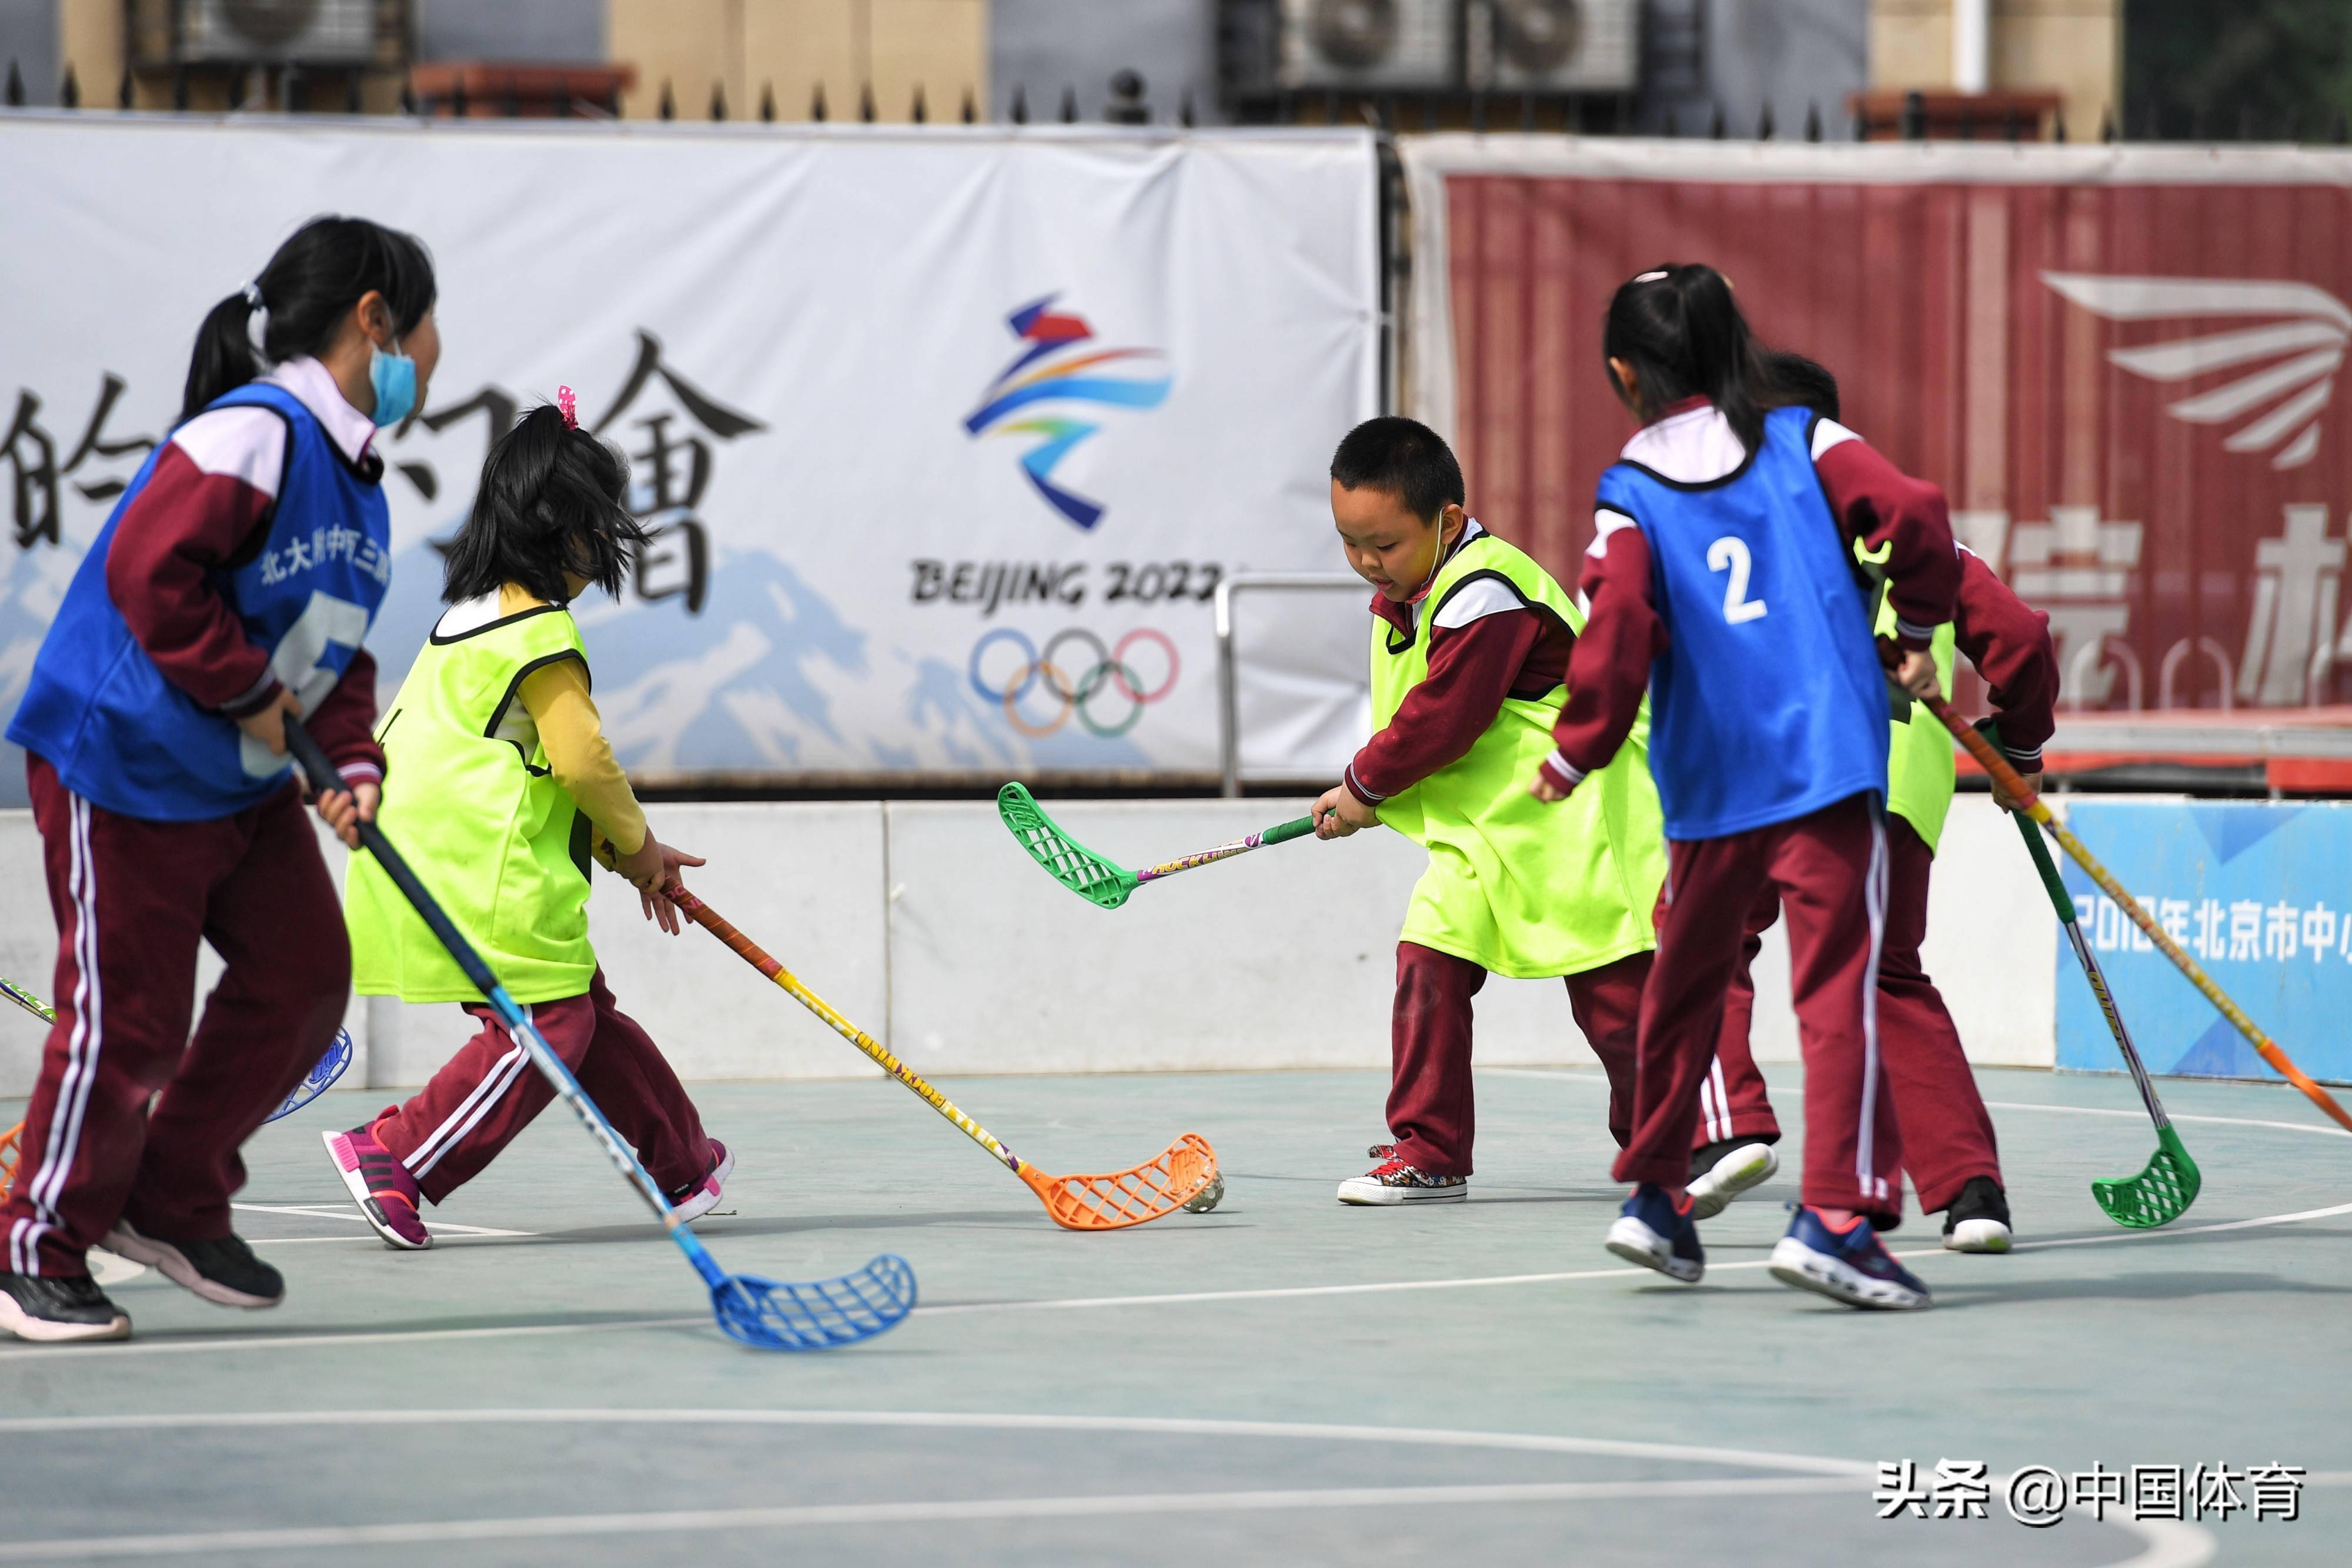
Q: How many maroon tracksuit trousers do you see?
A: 5